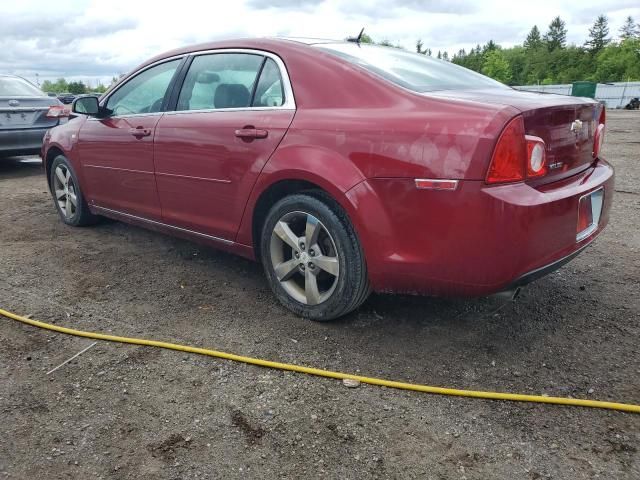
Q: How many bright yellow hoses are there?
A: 1